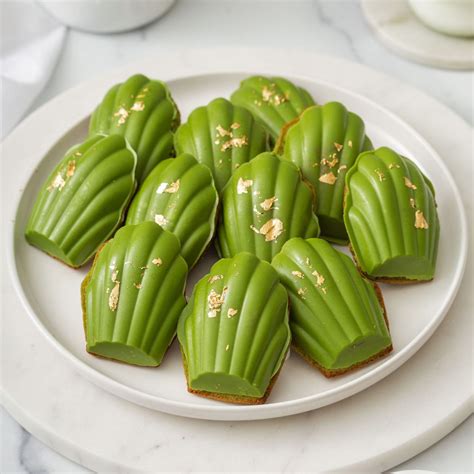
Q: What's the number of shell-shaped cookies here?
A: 11